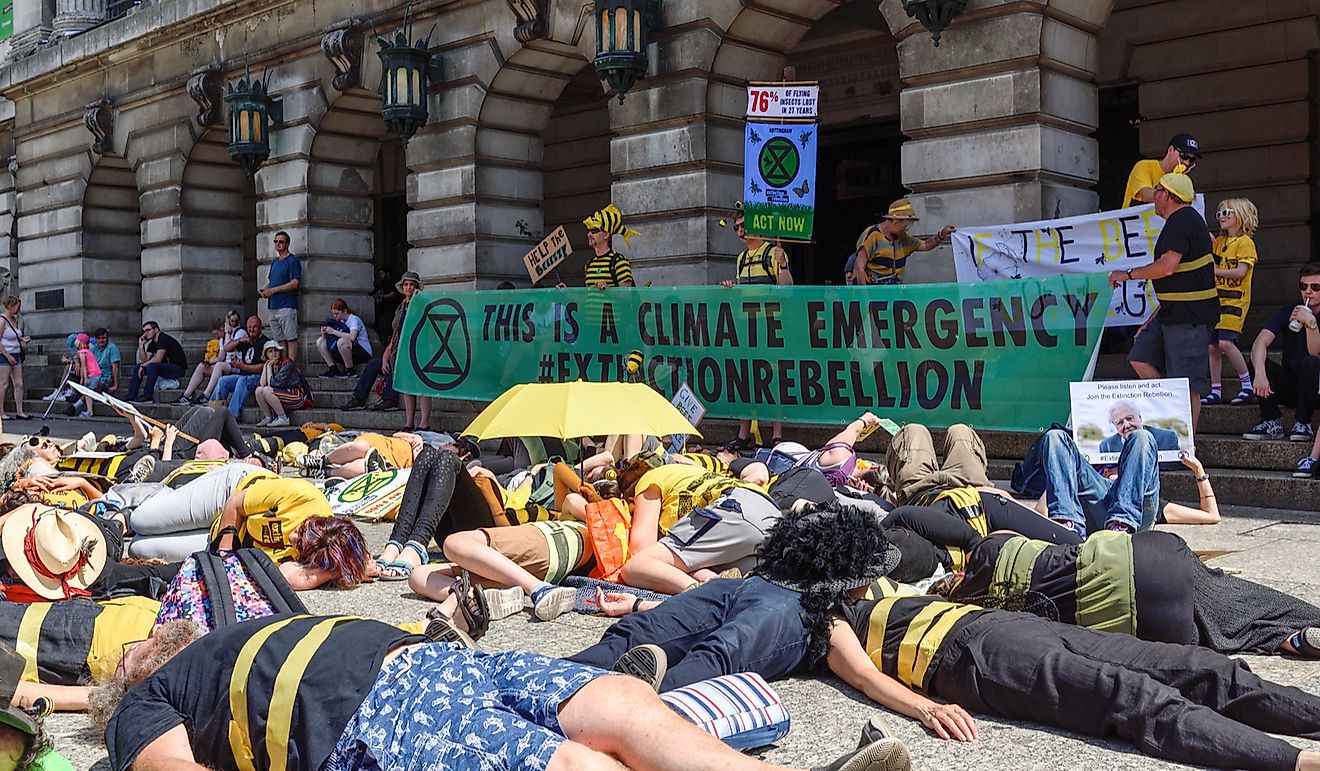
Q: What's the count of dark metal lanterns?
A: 4